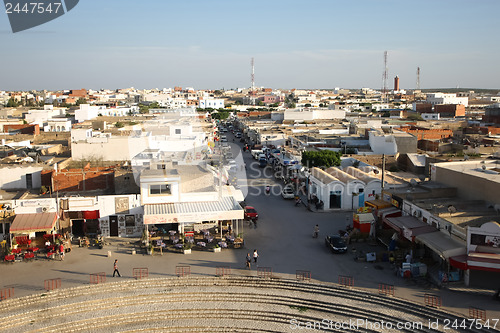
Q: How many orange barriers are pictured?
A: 12